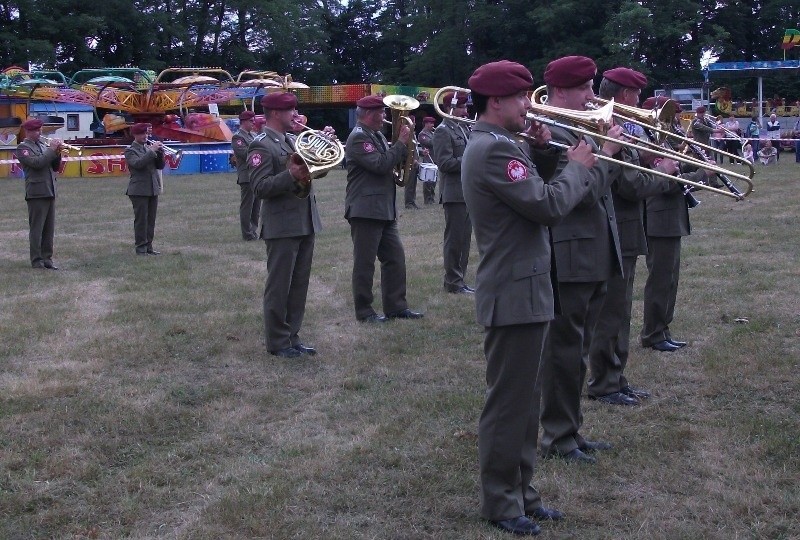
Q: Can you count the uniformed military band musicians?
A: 14